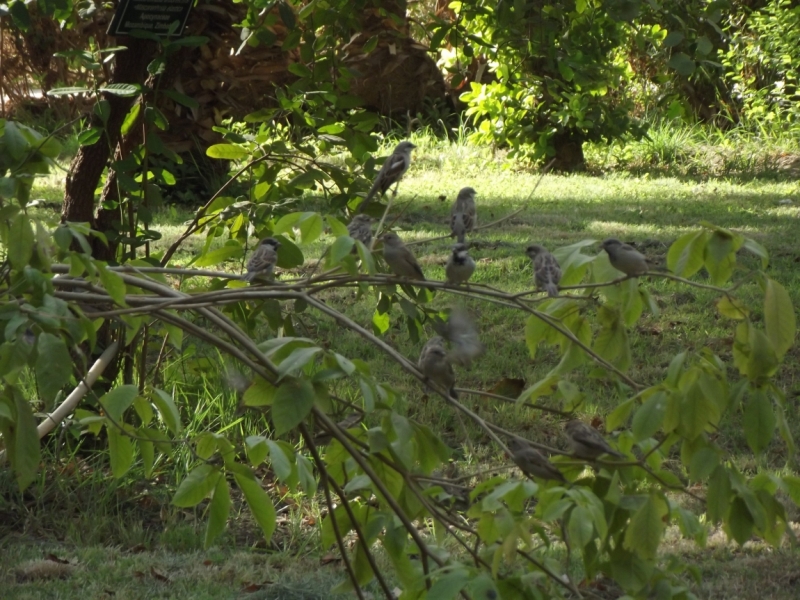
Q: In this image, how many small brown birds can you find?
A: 12